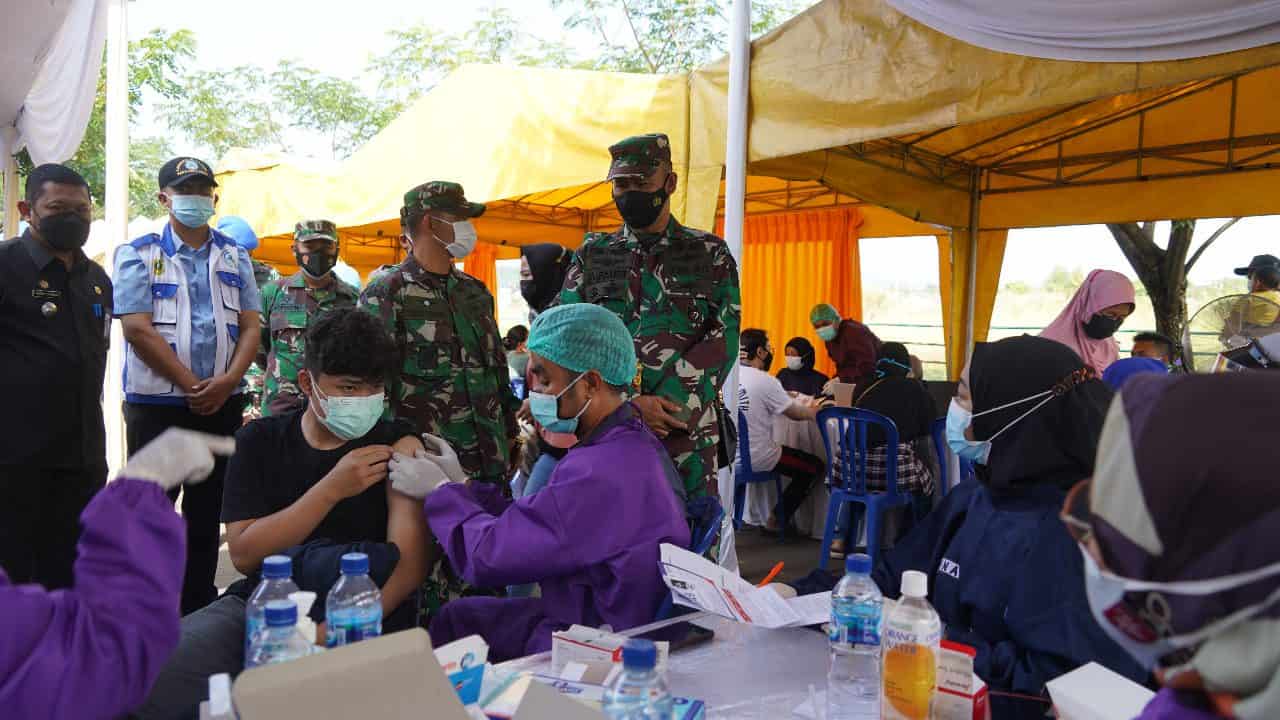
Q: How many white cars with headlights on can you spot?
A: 0